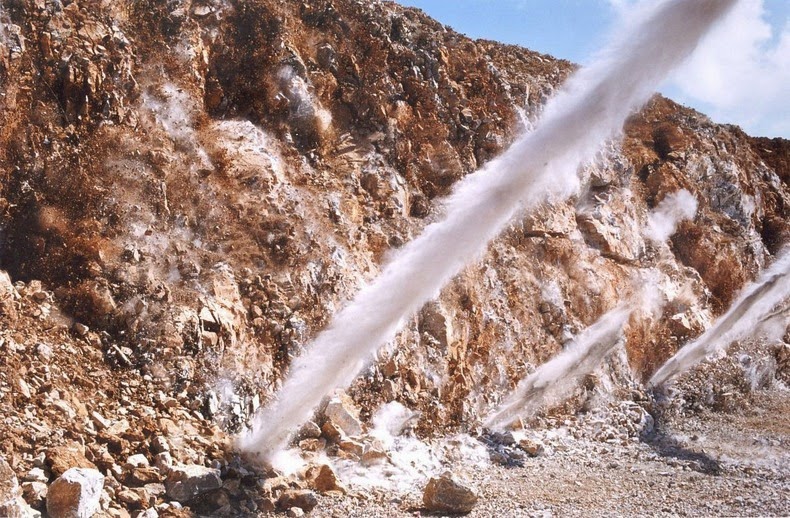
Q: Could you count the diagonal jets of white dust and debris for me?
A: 3